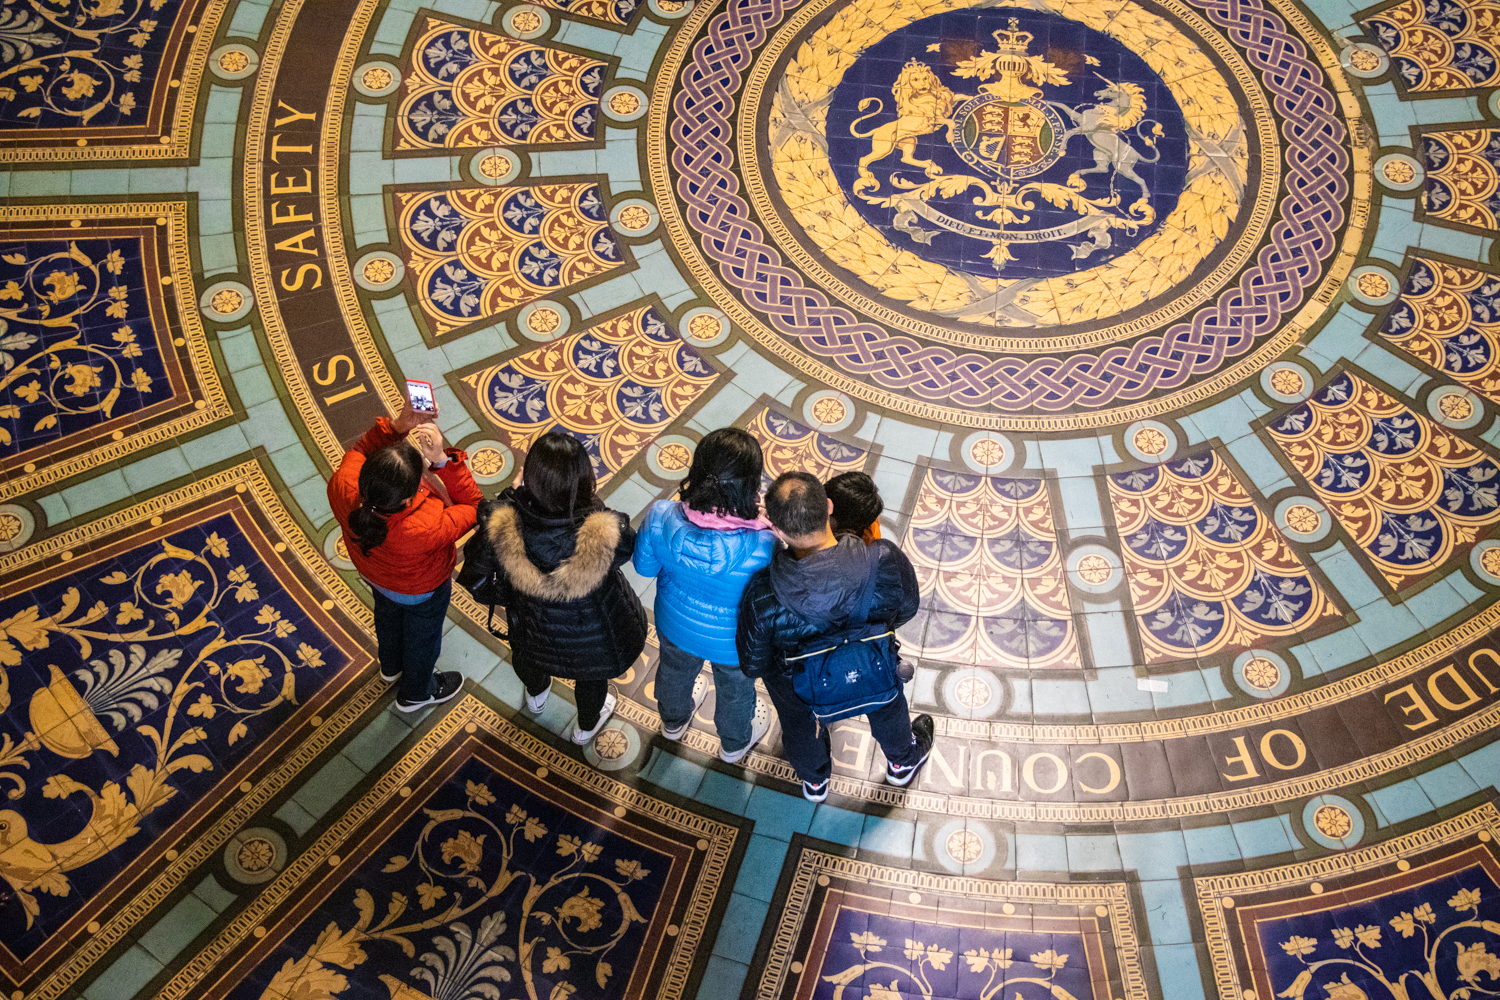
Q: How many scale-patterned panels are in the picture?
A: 11